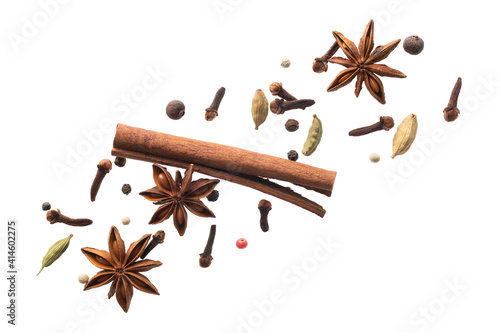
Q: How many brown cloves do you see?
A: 11